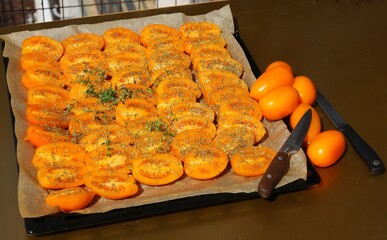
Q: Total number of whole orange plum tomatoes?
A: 6